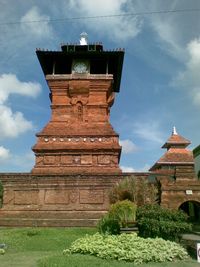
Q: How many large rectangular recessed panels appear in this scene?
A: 3